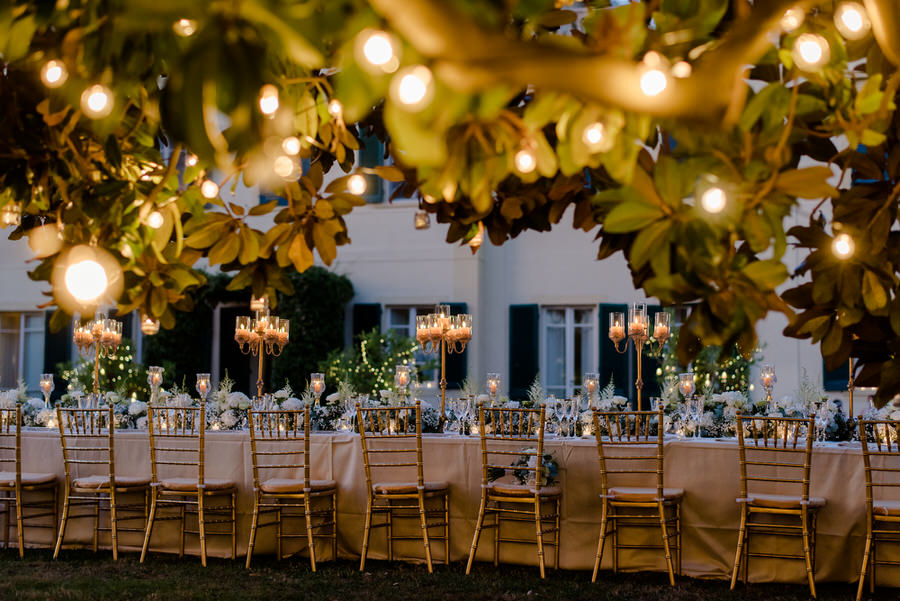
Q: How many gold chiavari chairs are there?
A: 9